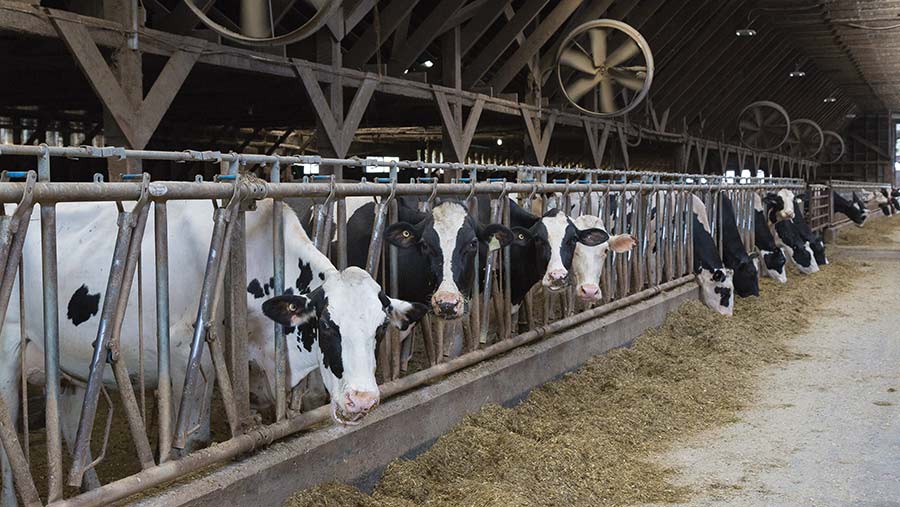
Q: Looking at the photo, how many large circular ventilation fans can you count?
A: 5